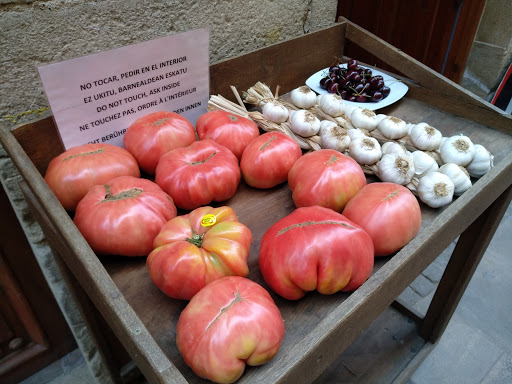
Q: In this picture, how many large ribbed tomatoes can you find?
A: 11